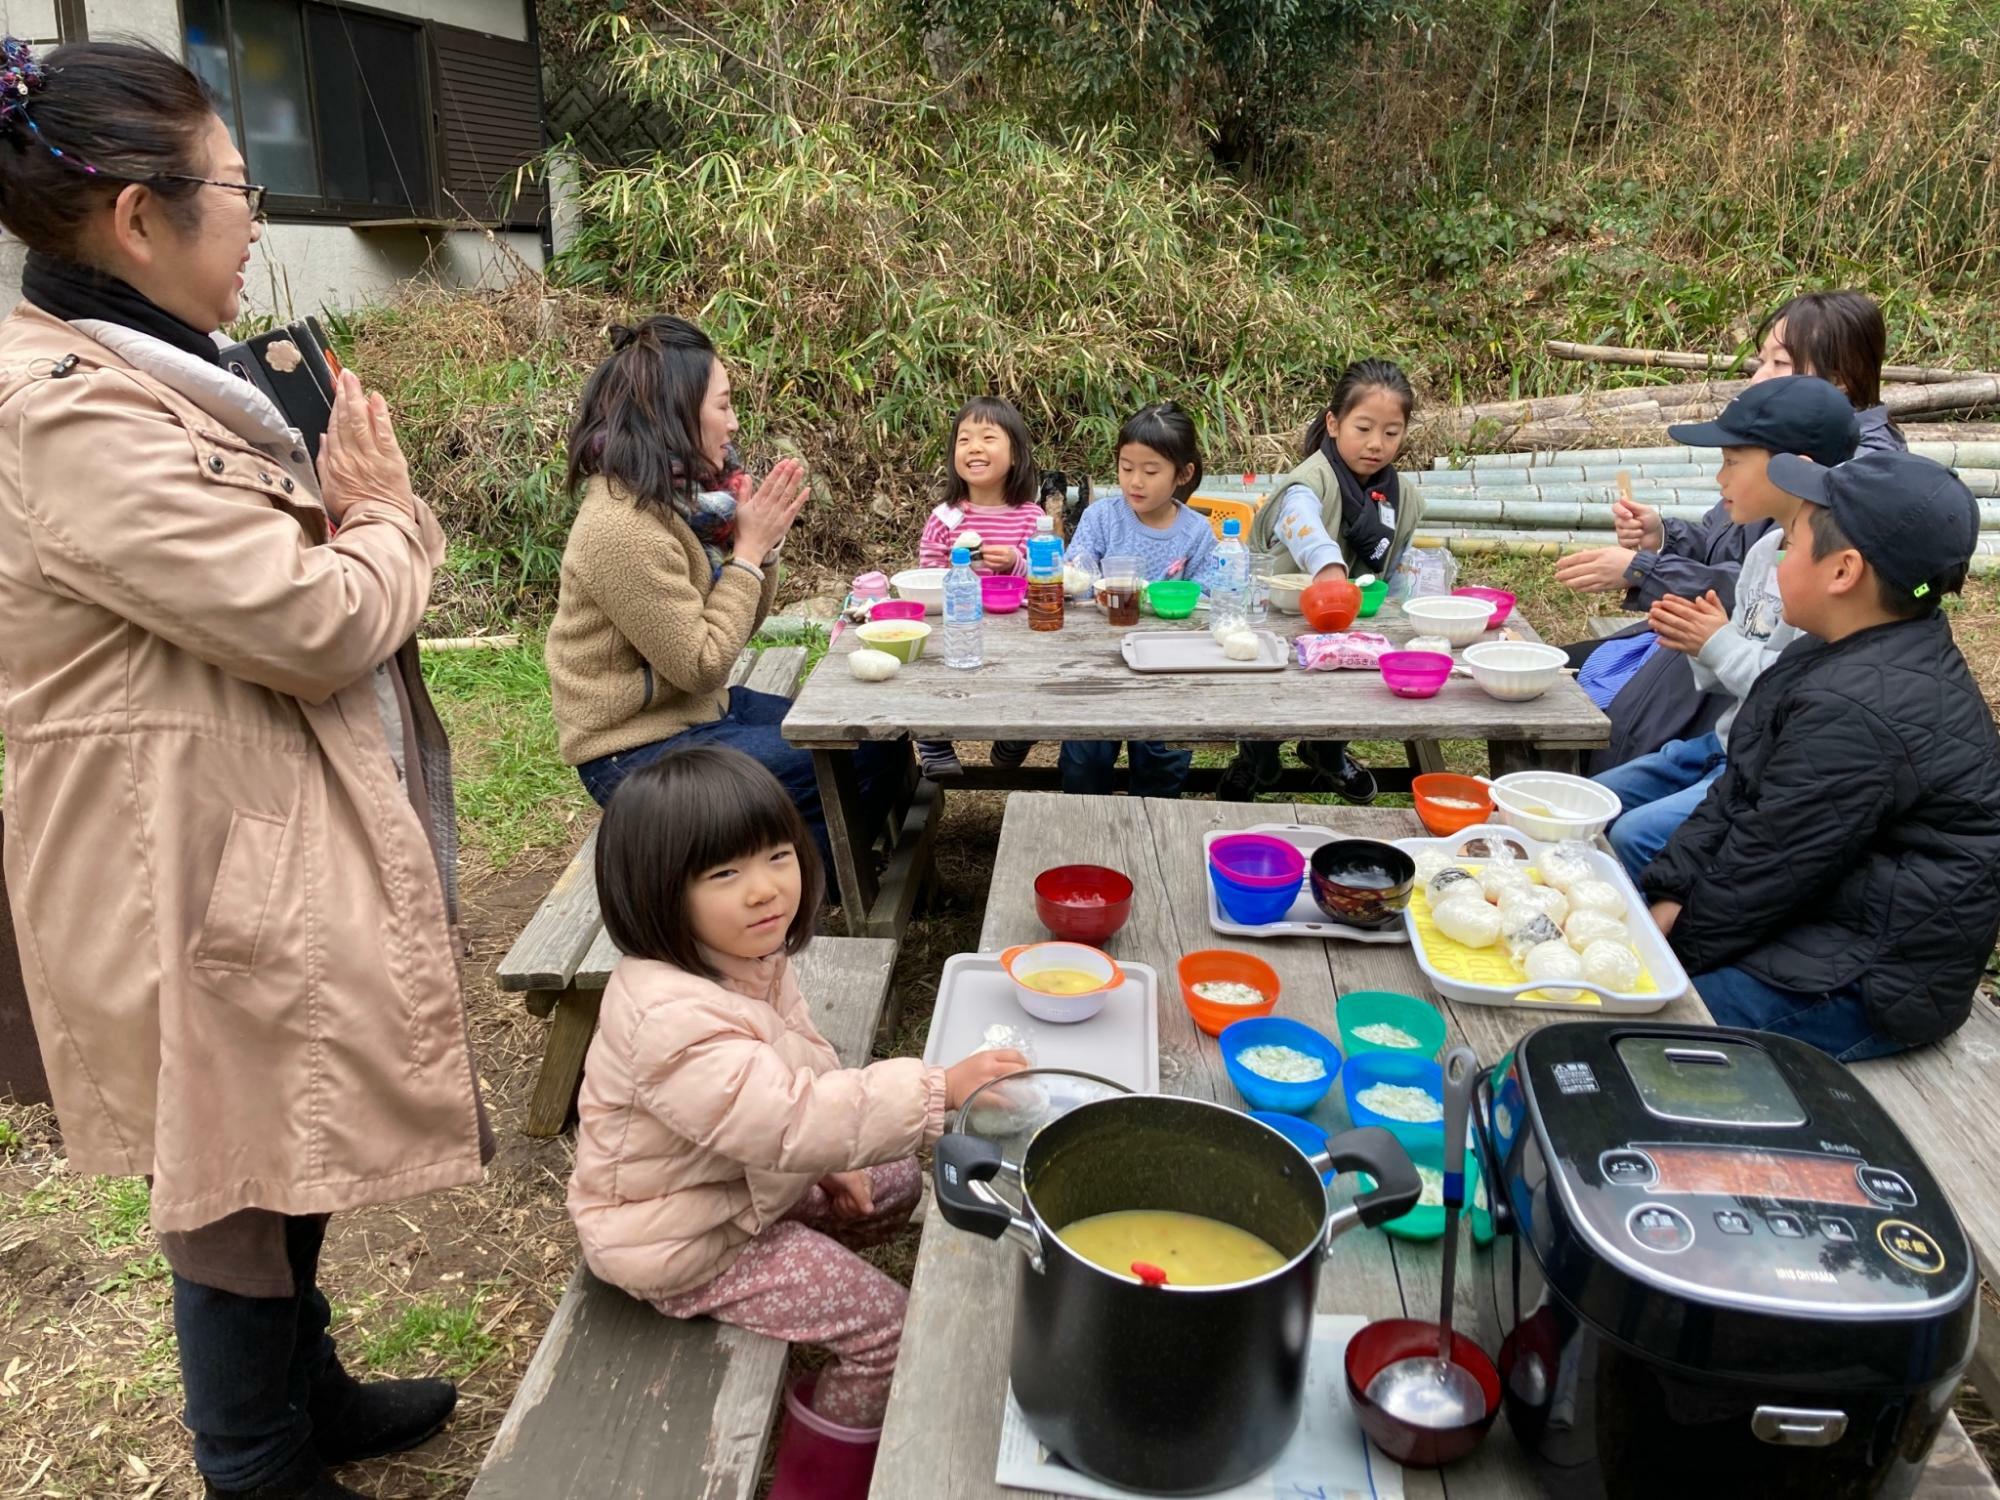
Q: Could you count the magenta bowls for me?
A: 5